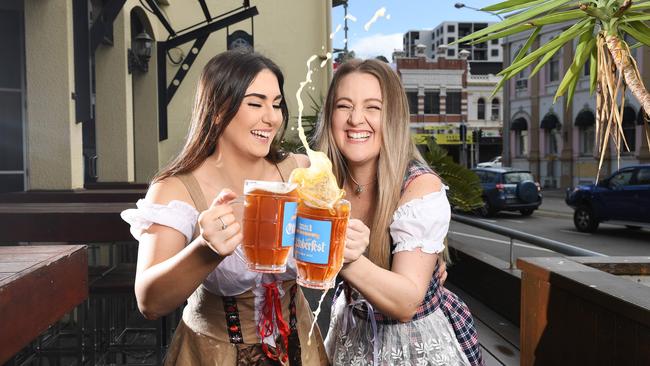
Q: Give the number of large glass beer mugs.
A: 2